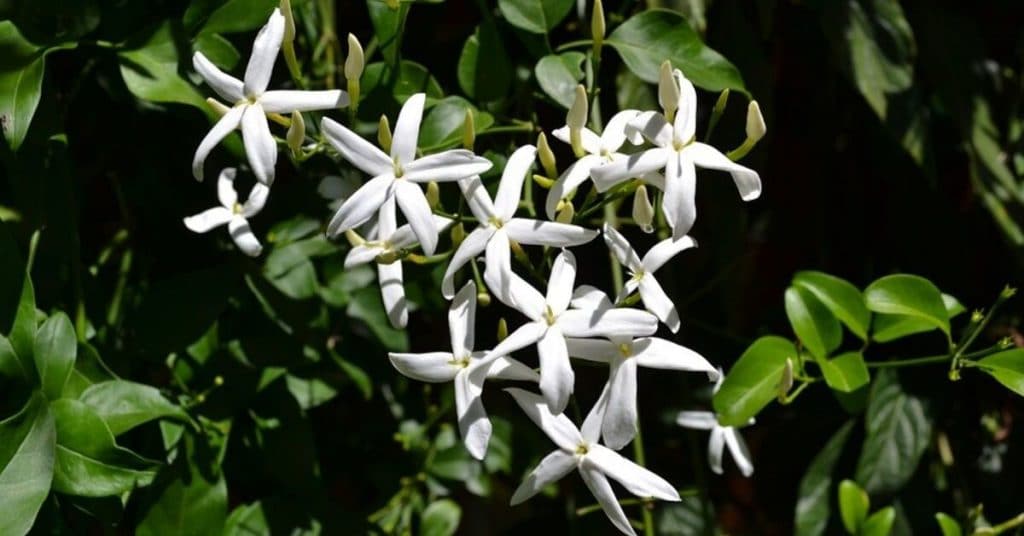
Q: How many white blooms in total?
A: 13